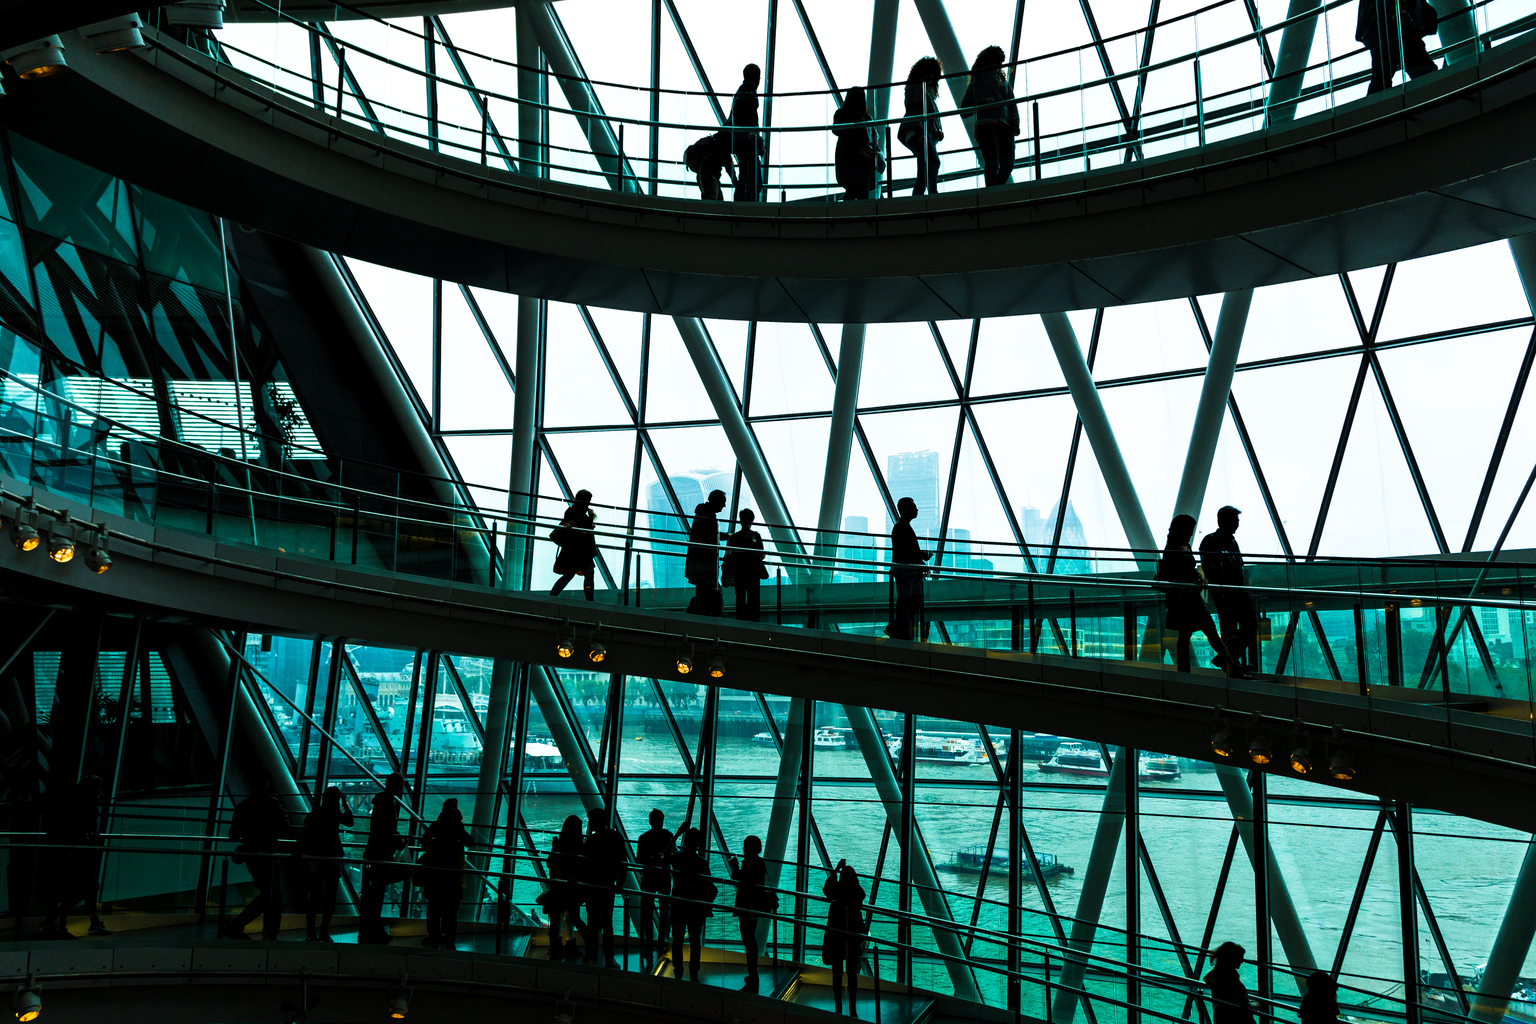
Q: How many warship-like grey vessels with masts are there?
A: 1